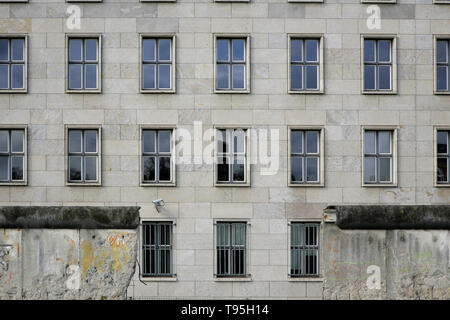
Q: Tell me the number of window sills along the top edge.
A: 7